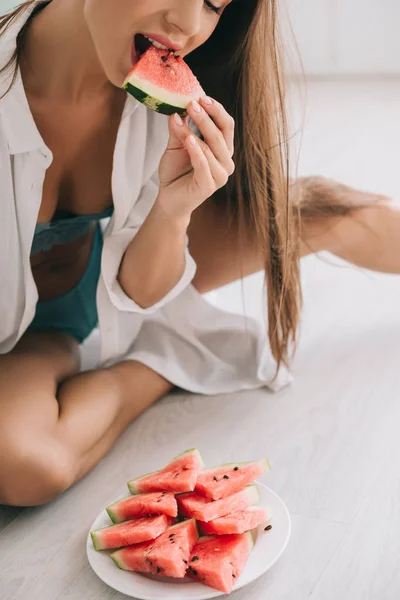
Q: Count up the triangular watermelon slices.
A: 9